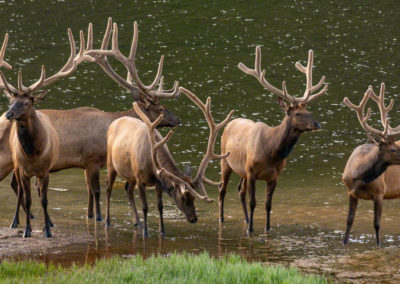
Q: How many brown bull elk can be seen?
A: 5